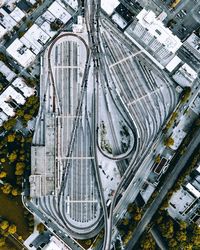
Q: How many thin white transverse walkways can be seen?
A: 6